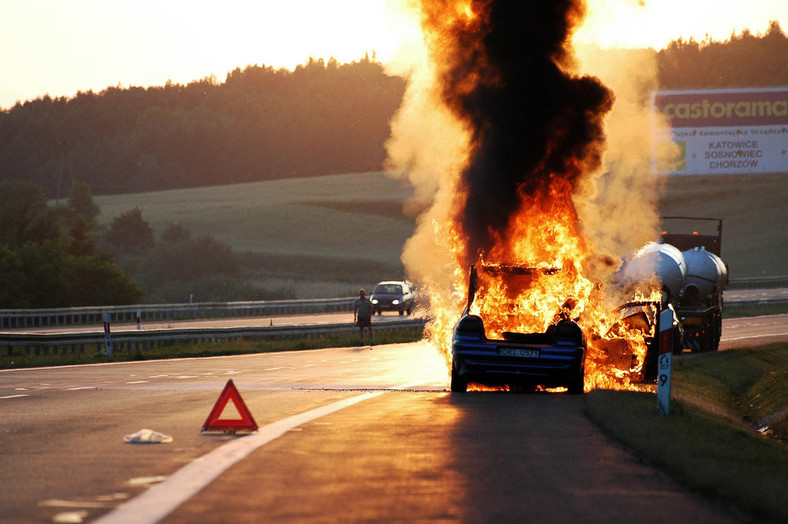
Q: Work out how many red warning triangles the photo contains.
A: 1